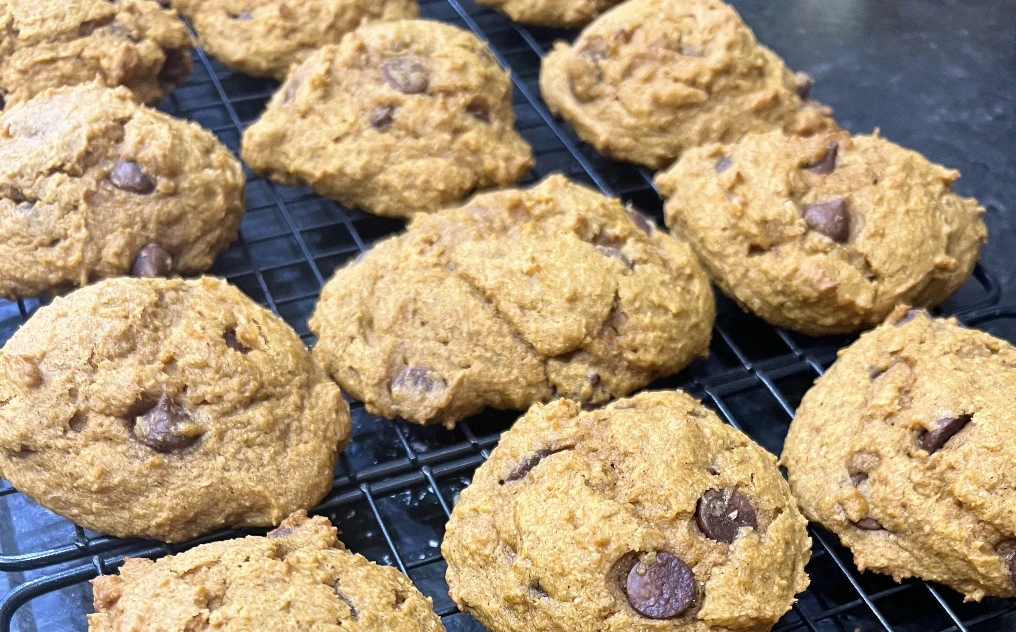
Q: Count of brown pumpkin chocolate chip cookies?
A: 12